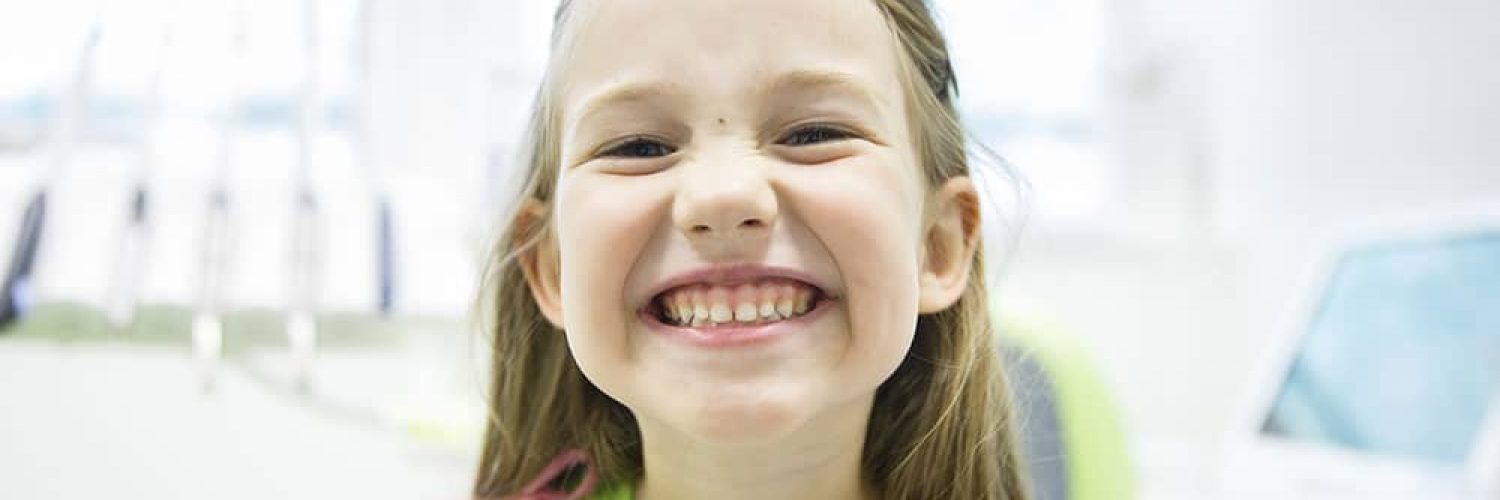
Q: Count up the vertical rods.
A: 5